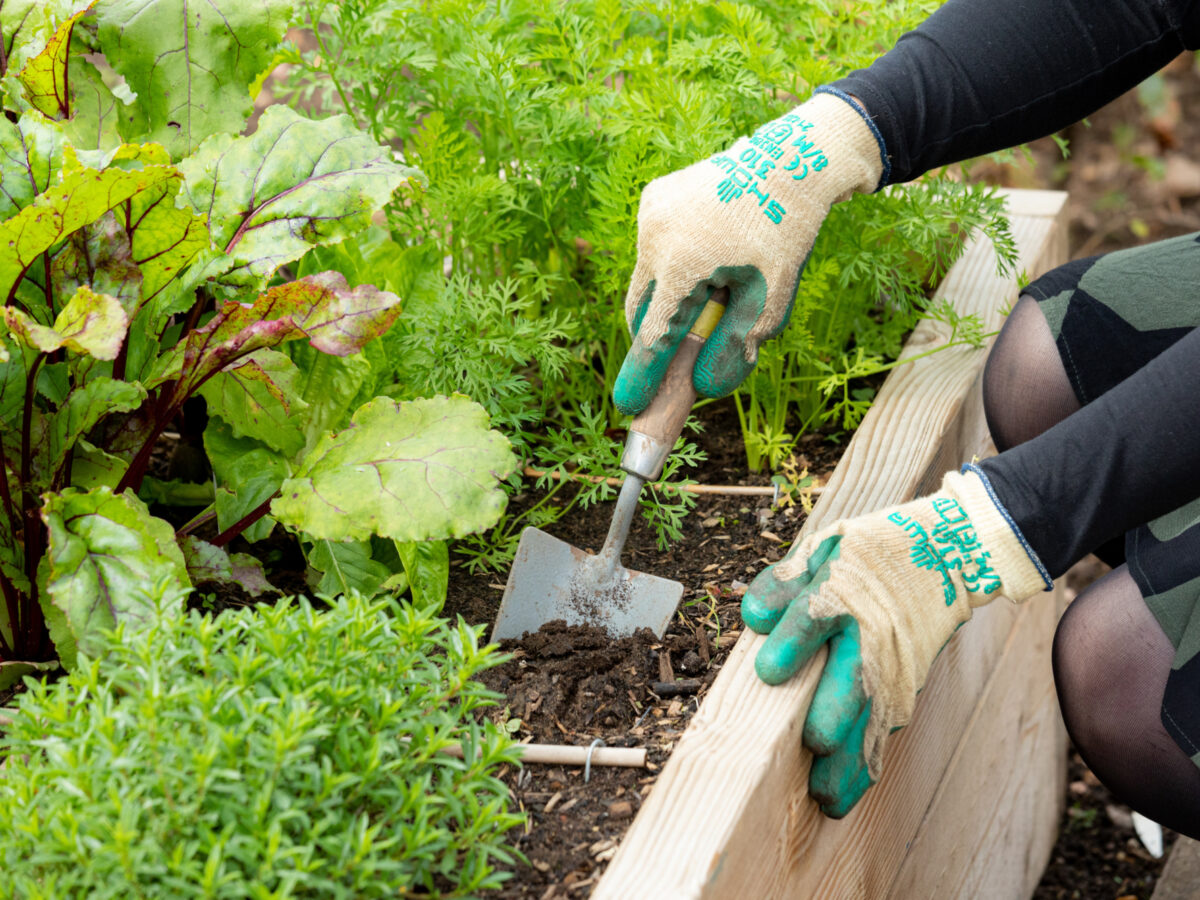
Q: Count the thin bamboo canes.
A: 2